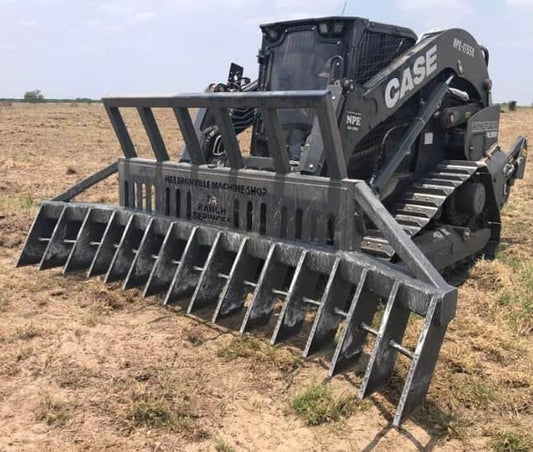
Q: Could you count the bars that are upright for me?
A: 6